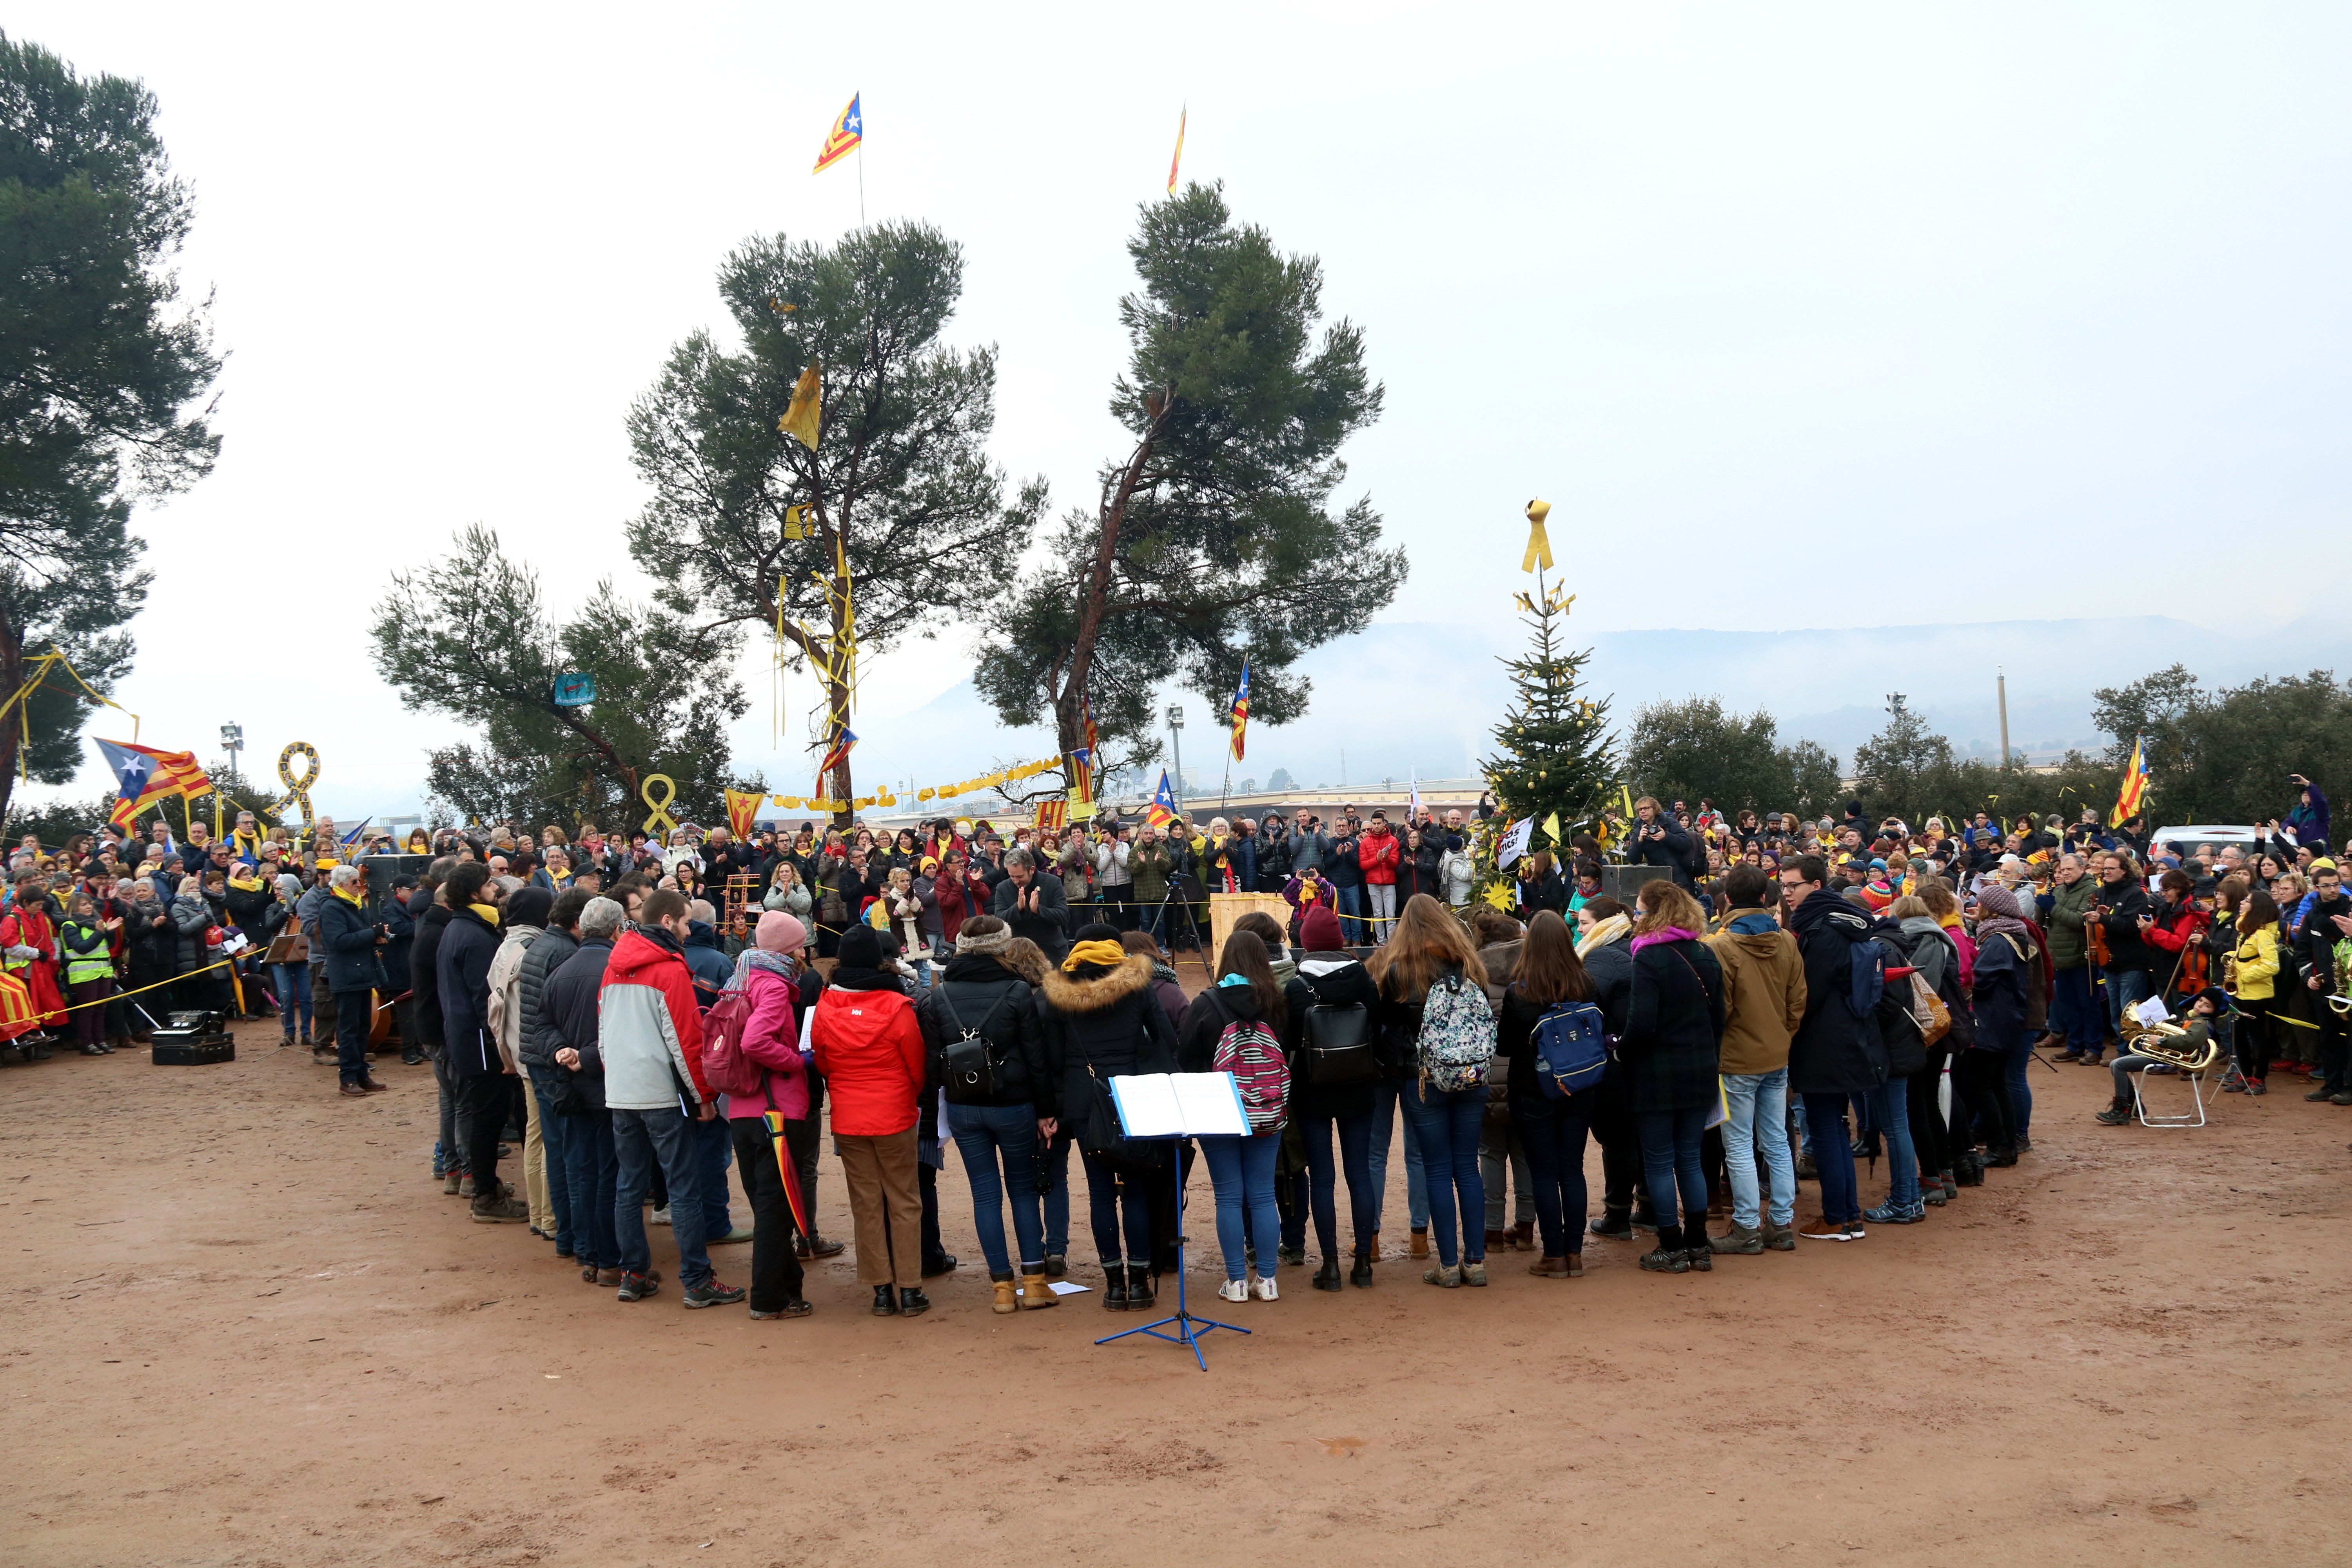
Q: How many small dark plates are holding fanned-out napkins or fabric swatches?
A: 0